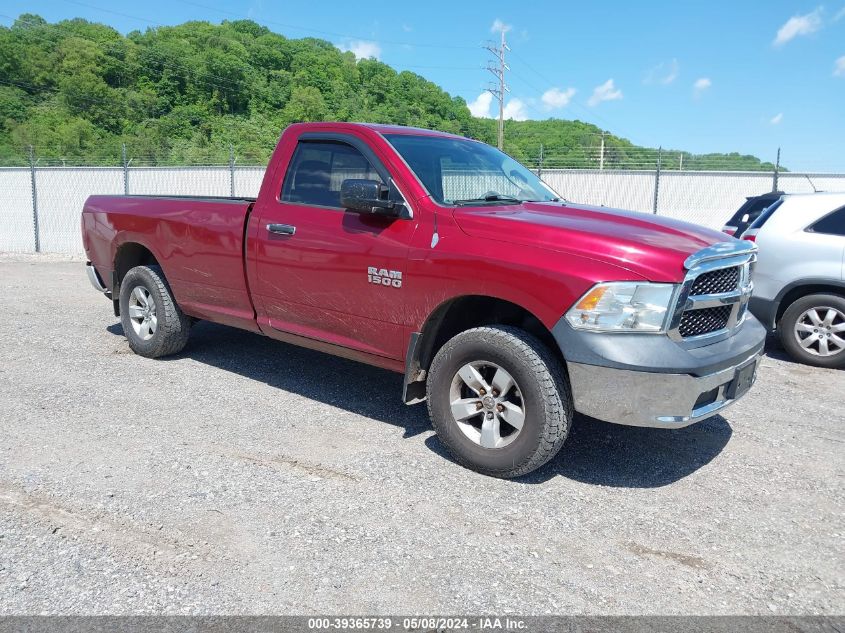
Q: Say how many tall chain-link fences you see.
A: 1